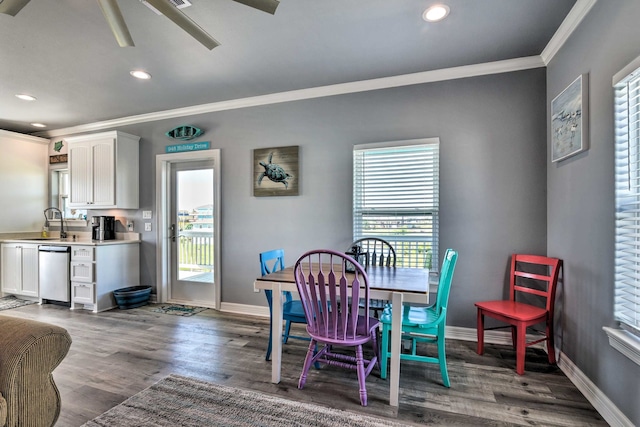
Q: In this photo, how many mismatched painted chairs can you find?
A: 5